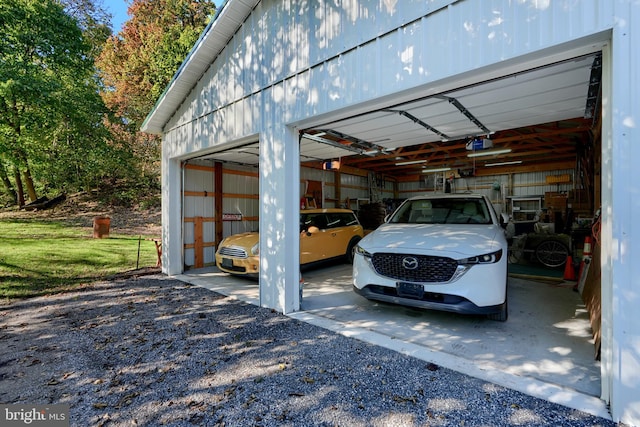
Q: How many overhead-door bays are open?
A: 2